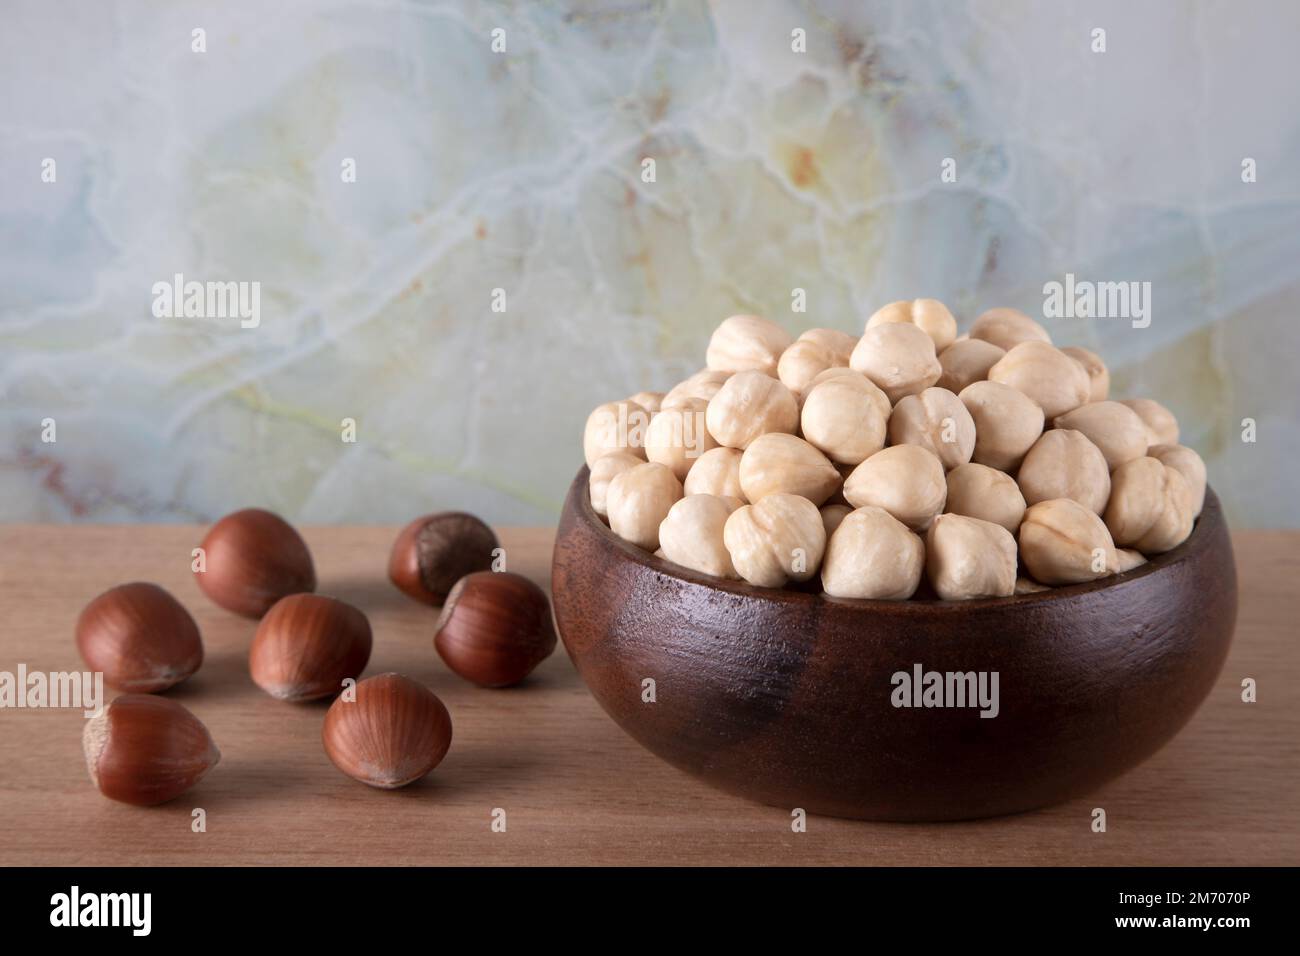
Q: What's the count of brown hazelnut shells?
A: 7